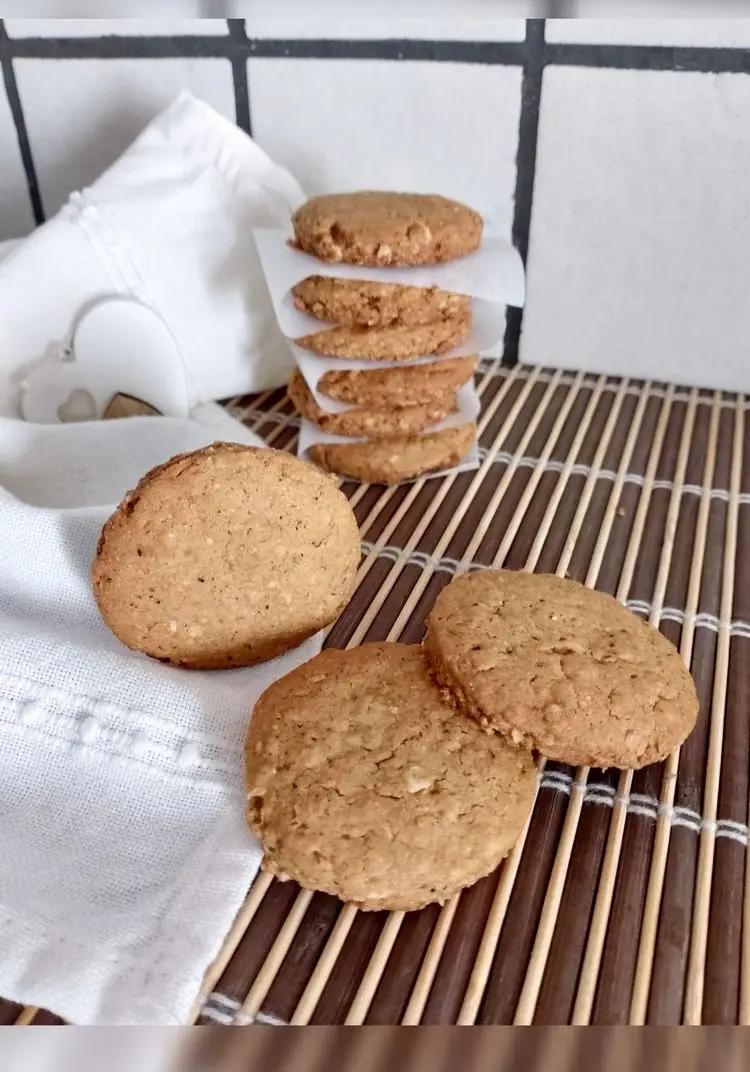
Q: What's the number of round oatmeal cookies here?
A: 9